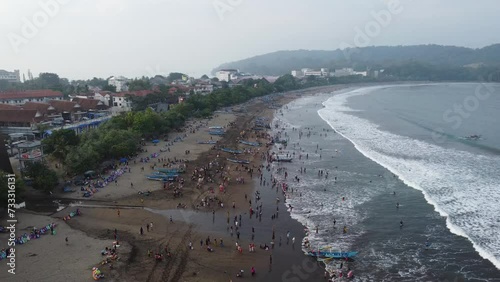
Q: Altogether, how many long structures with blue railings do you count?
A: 1